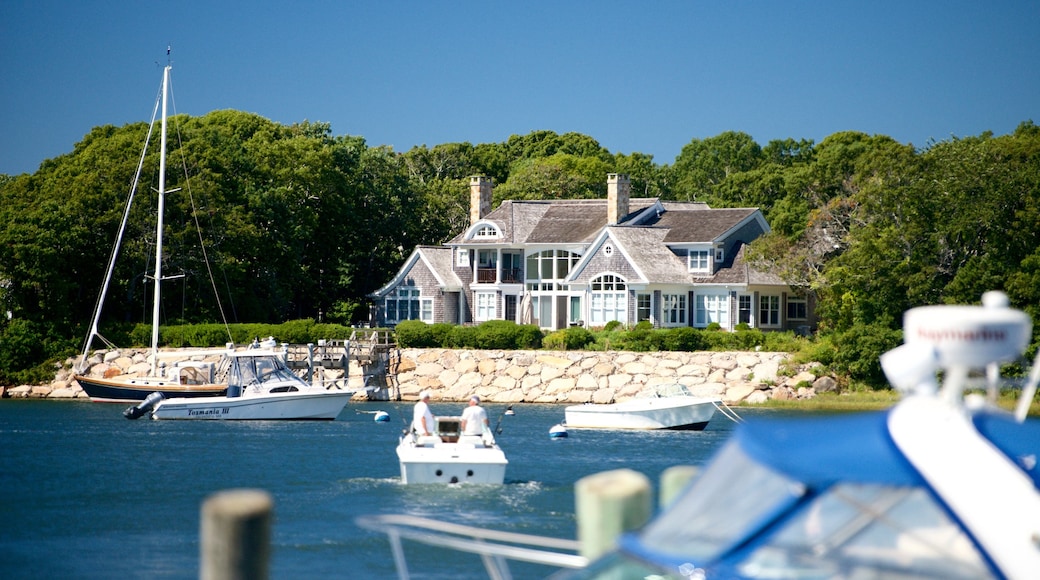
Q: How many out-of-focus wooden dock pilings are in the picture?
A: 3